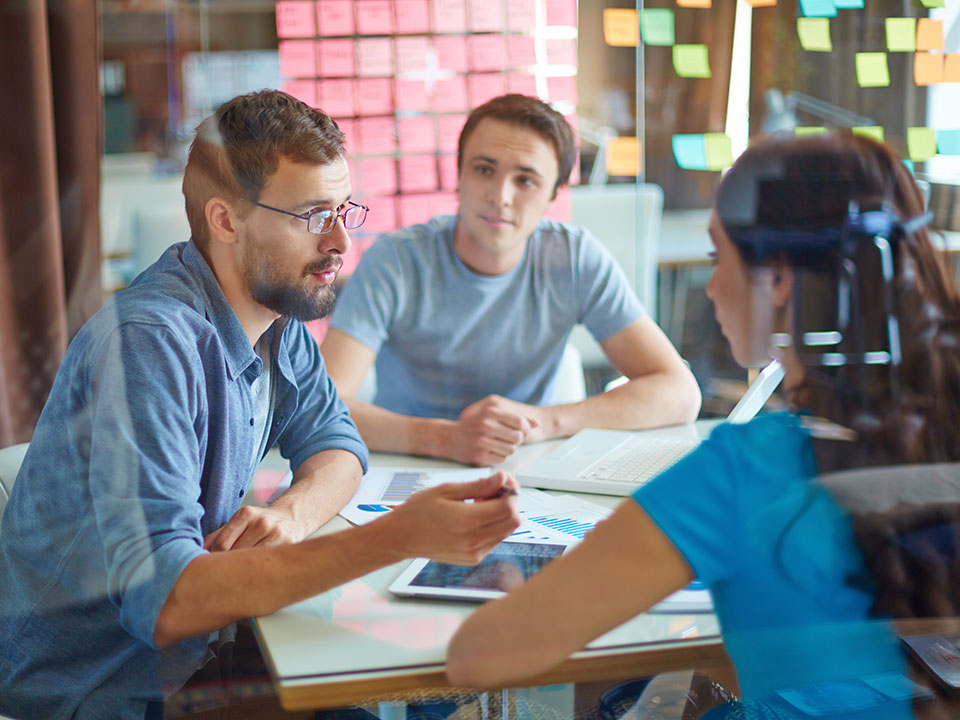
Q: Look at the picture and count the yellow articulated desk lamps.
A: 0